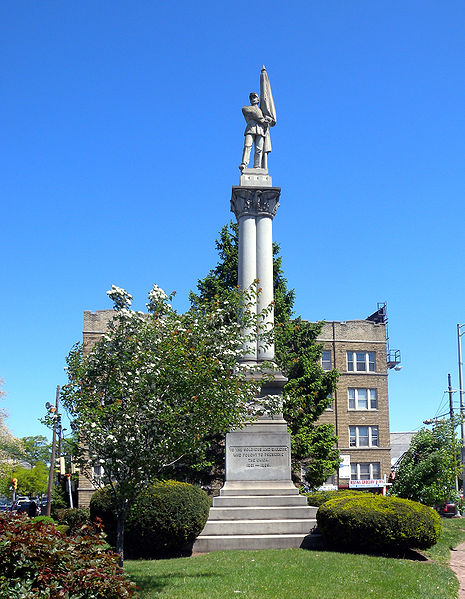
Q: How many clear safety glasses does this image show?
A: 0